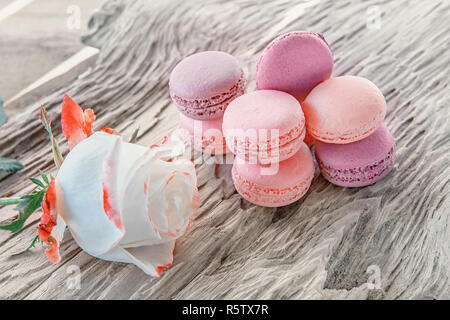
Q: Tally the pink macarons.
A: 4